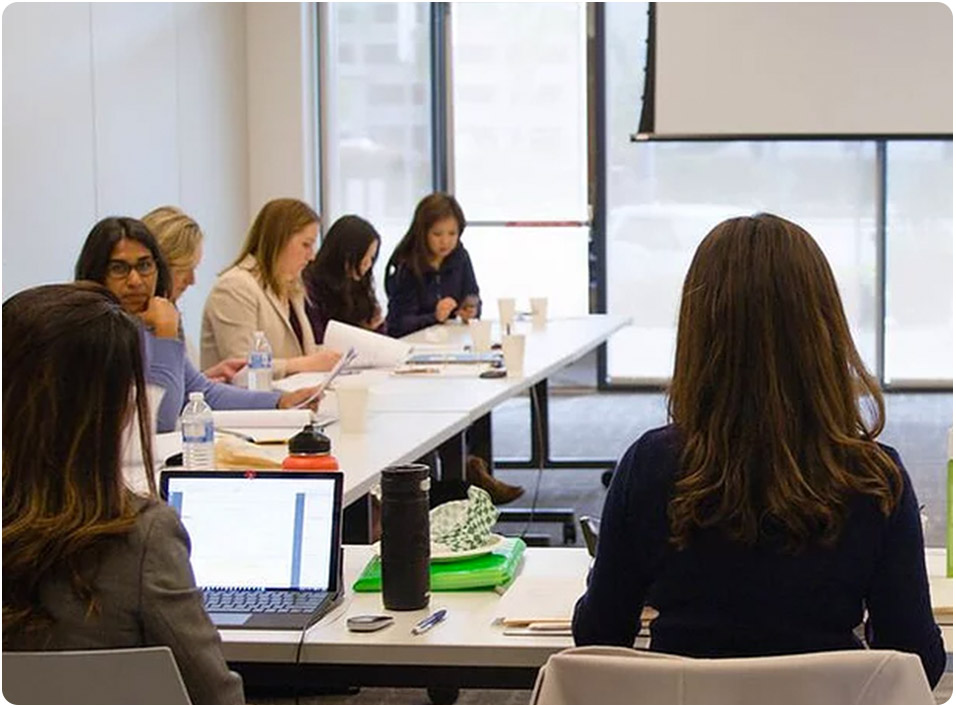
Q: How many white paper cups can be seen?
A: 5